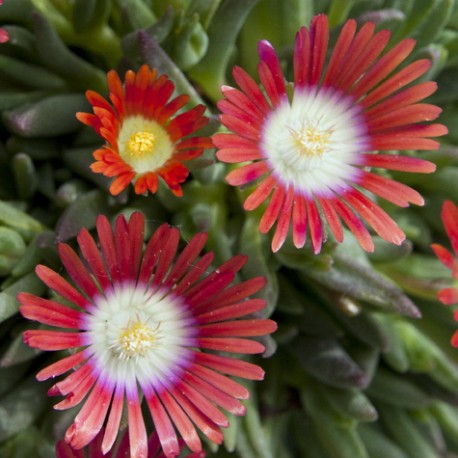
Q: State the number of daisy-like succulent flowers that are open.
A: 3